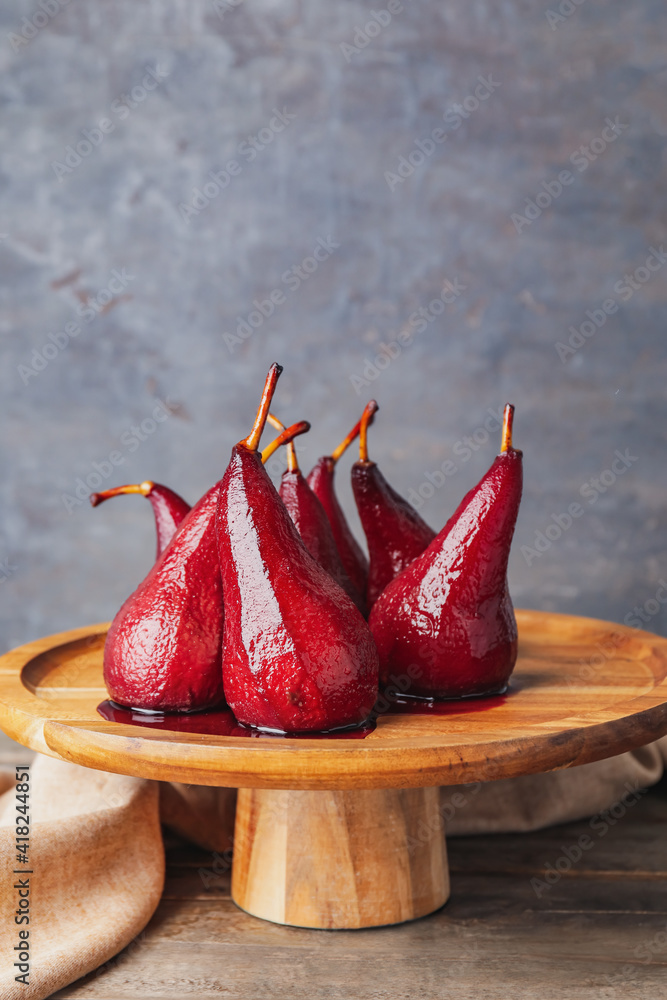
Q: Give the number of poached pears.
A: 7